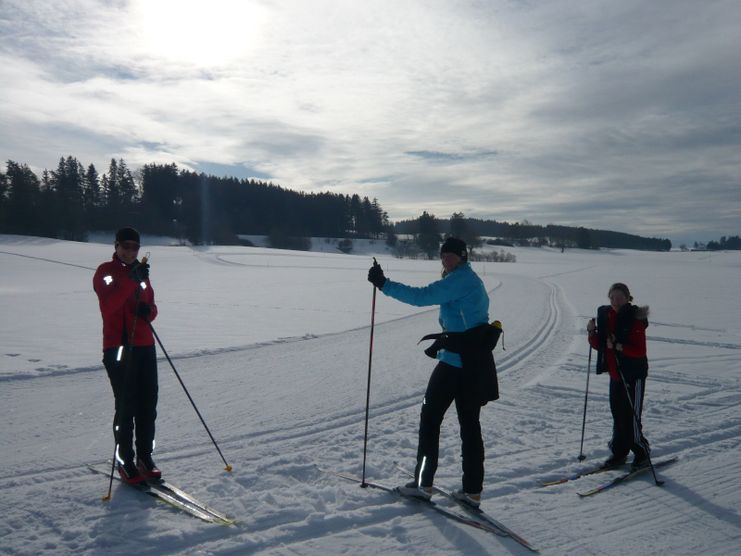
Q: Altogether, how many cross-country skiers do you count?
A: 3